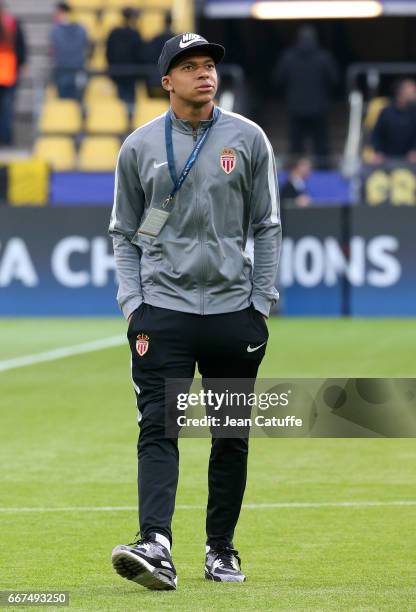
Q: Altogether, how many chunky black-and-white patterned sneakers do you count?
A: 2